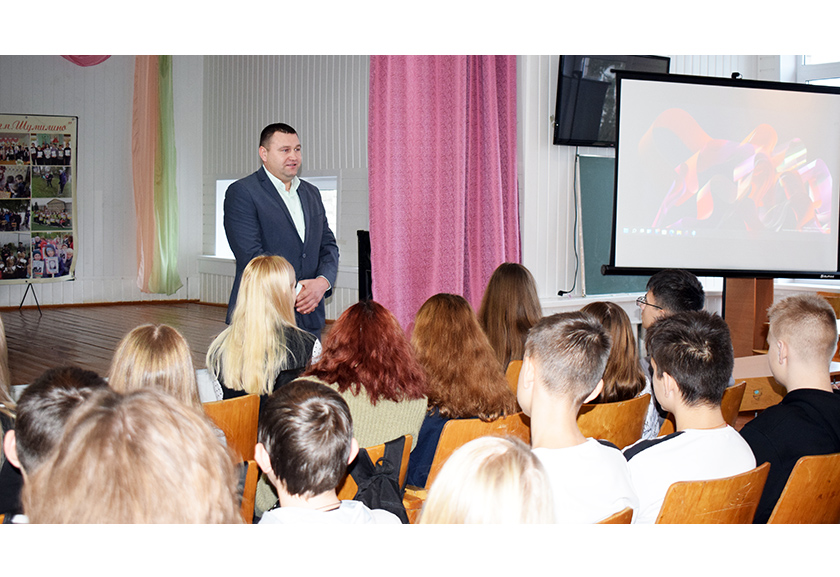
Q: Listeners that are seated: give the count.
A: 15